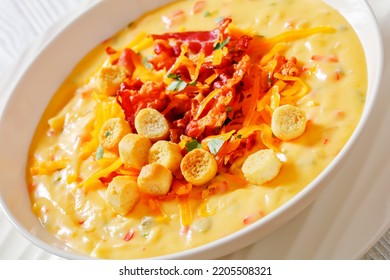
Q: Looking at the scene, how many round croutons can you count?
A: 10